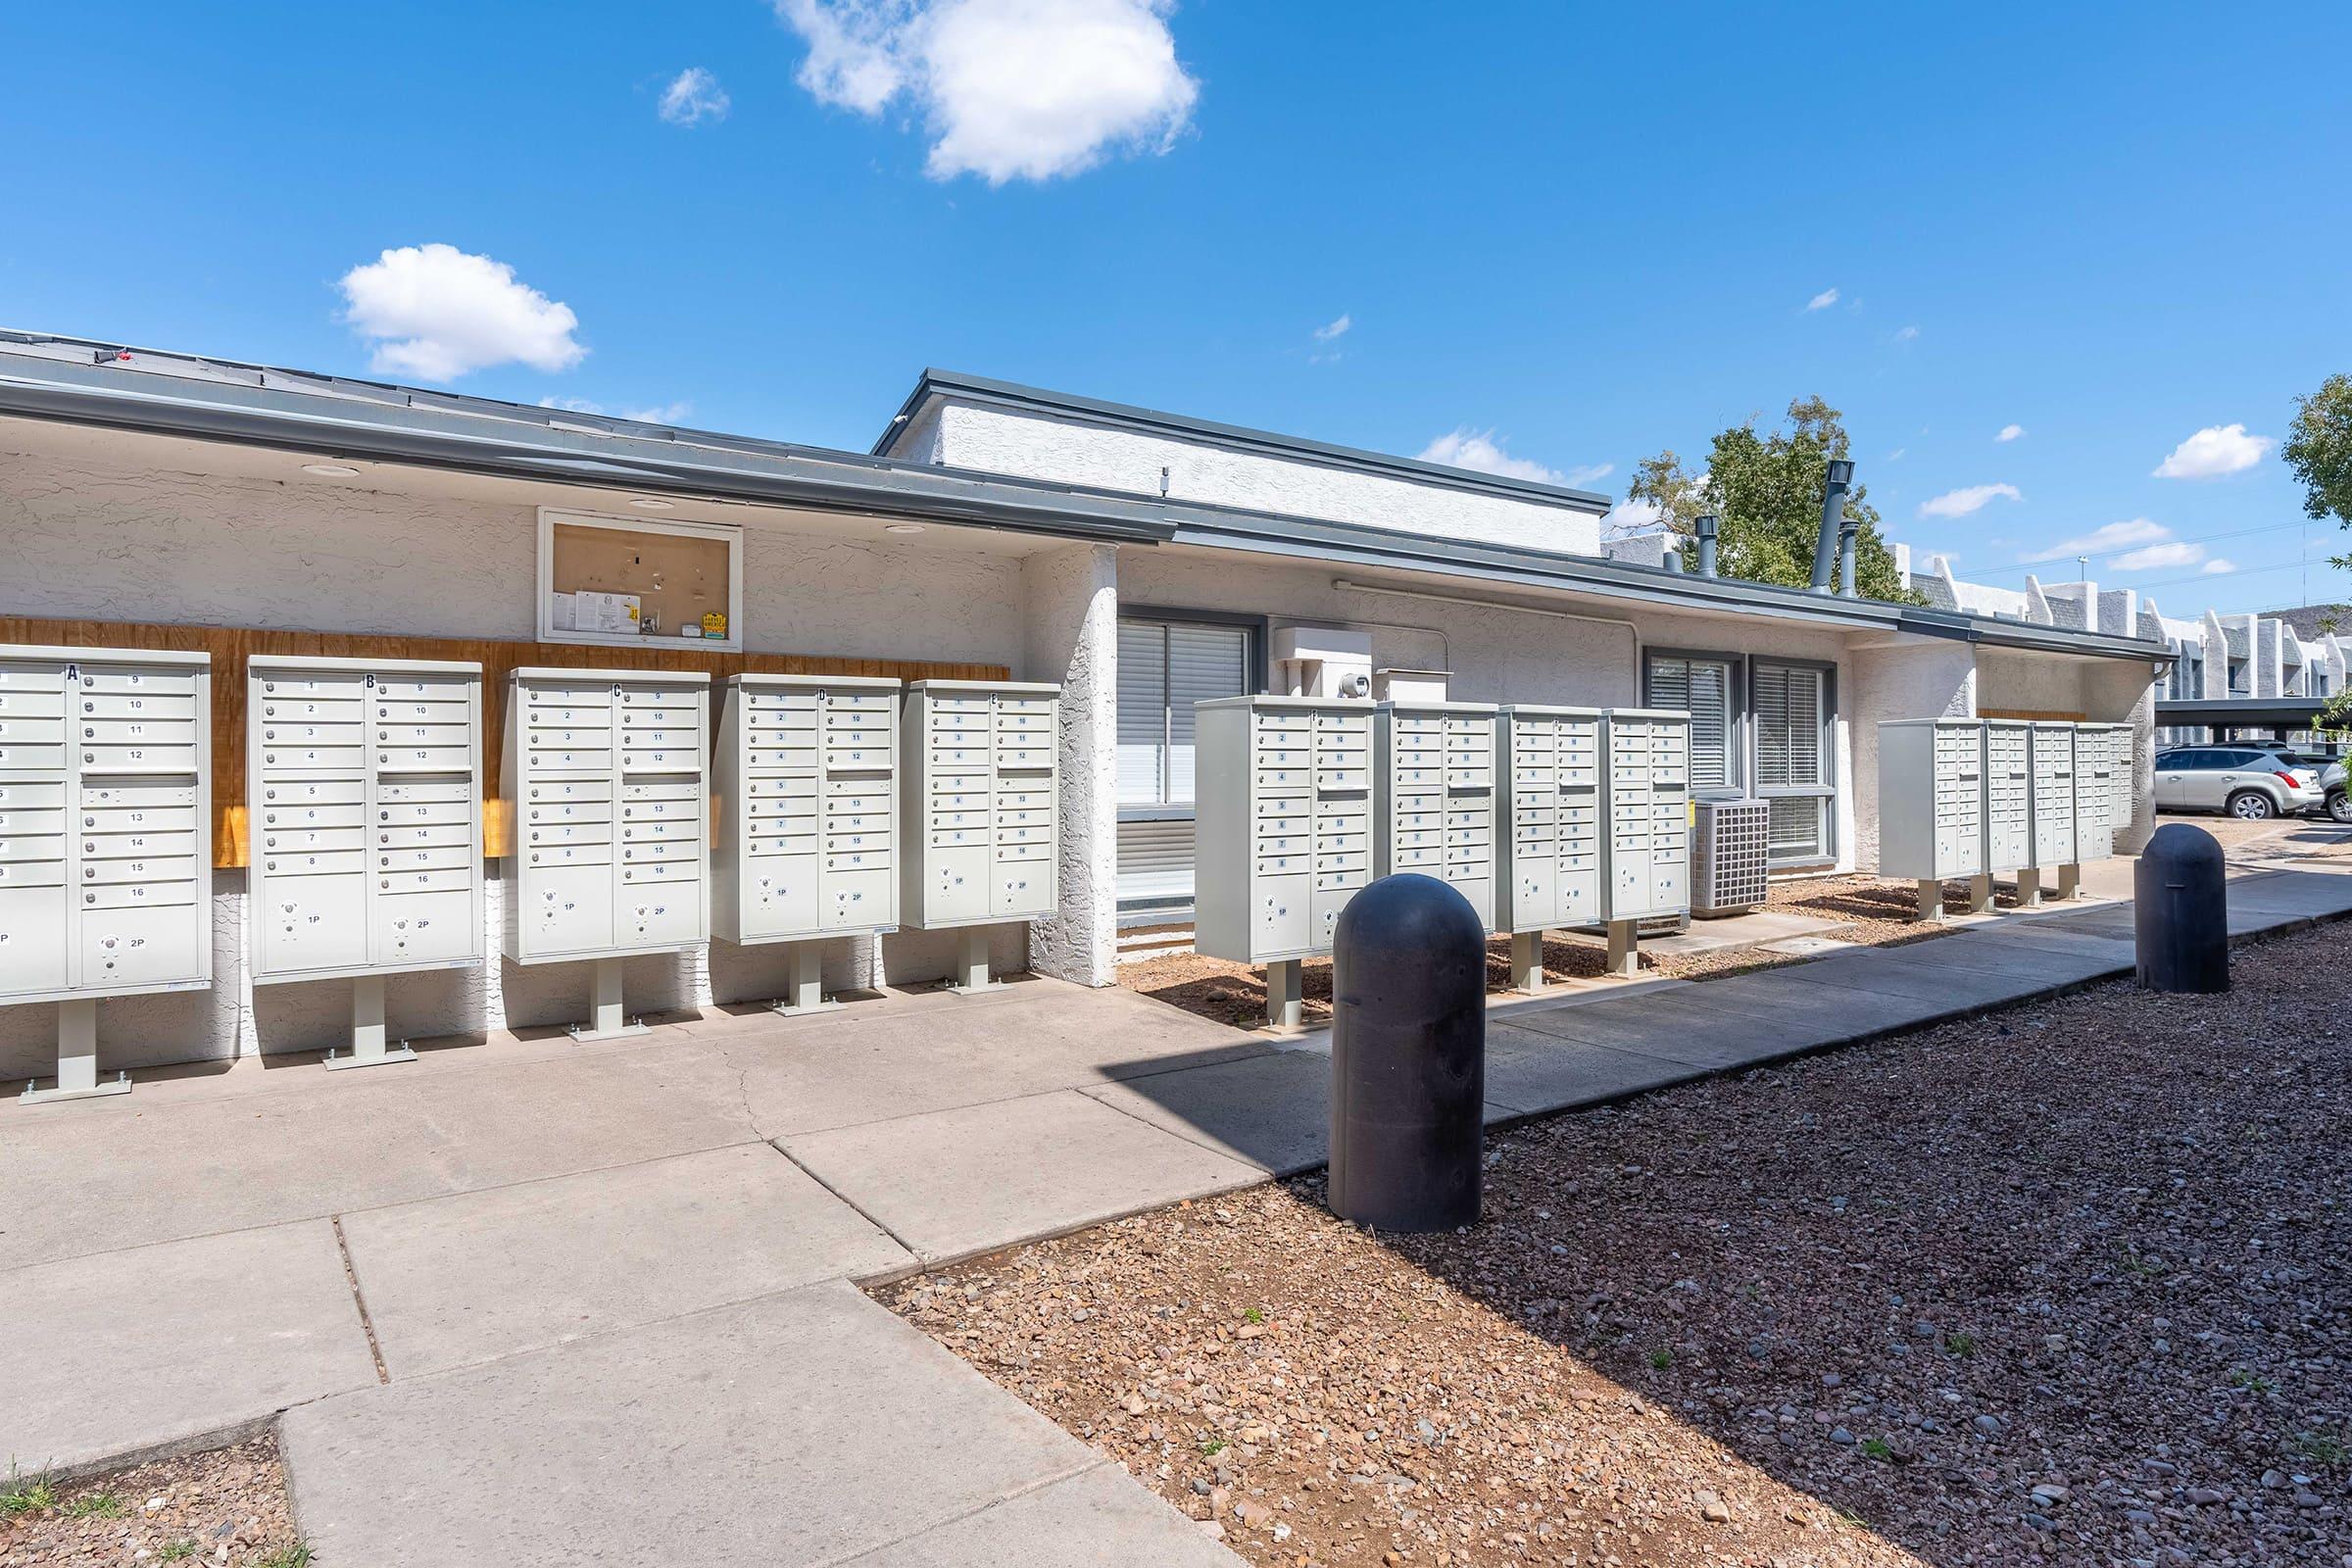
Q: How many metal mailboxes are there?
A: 14